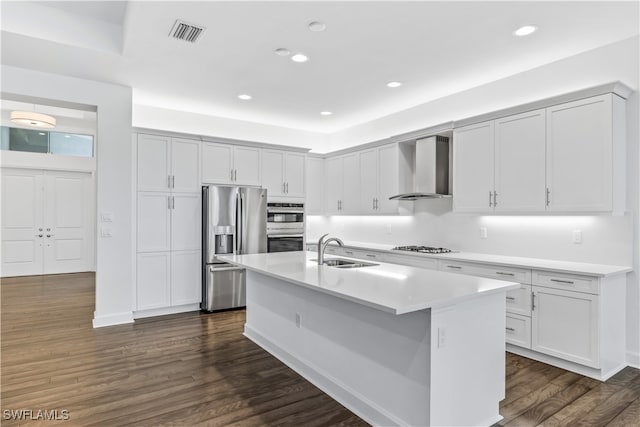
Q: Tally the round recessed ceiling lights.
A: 5